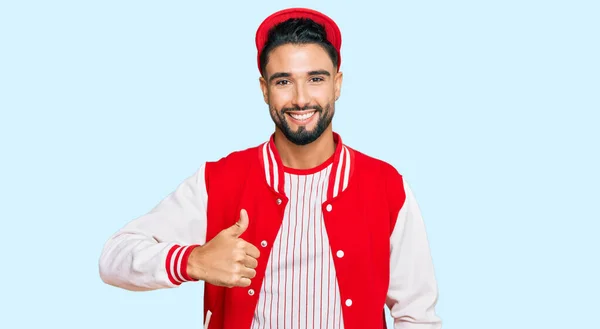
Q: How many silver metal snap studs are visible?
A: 3